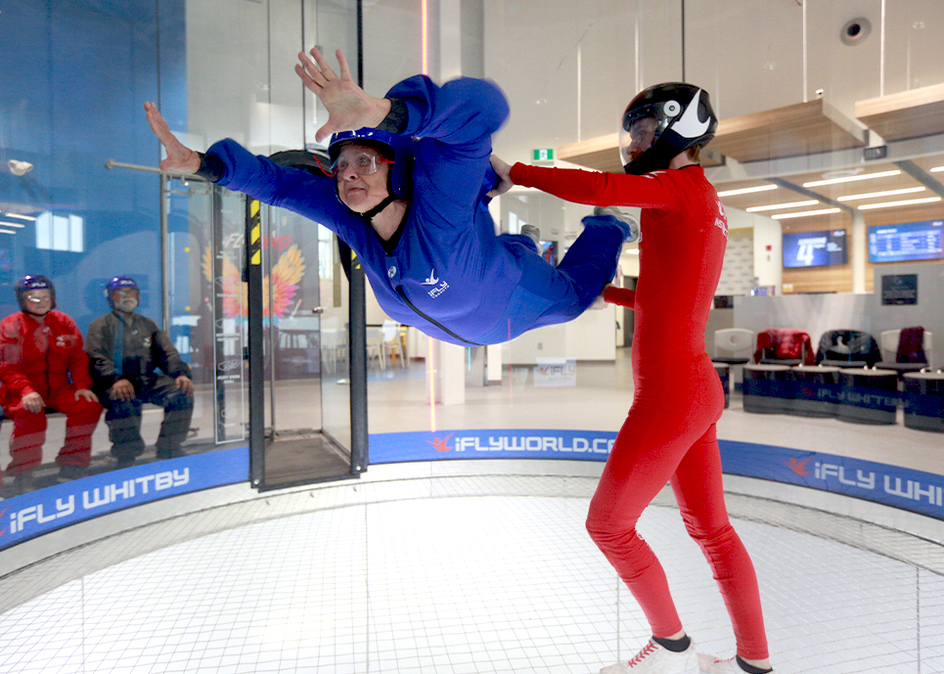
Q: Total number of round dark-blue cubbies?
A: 5